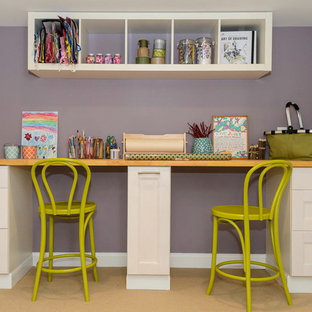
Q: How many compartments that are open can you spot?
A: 5